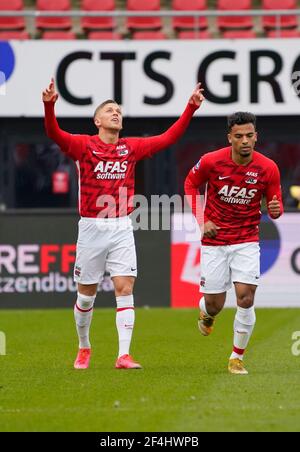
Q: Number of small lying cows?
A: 0